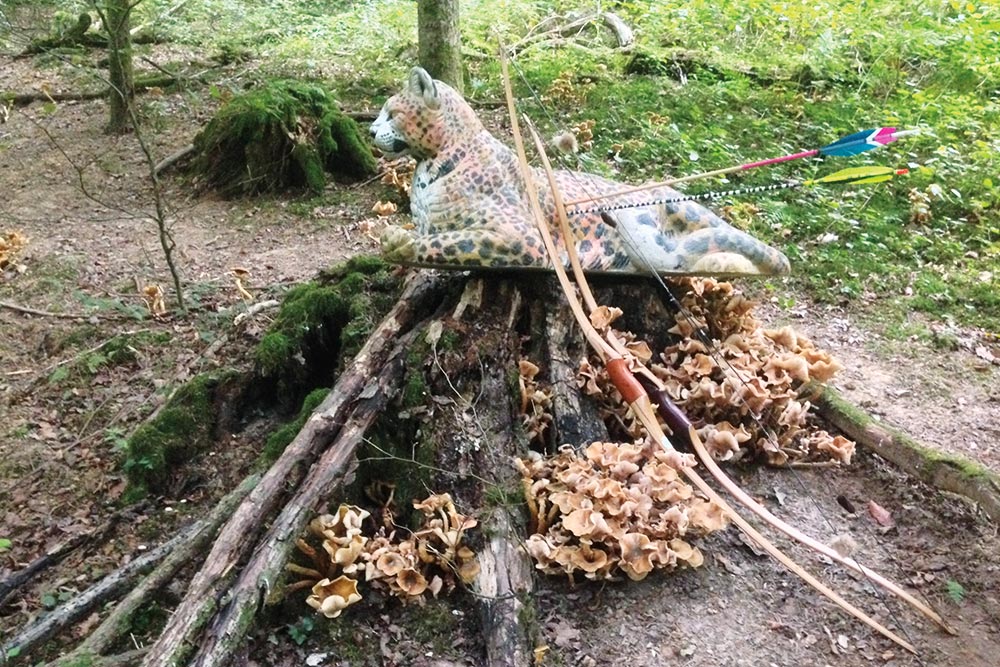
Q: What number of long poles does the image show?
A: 2